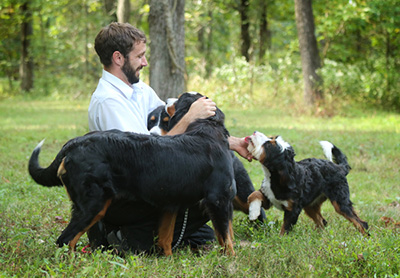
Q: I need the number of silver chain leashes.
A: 1